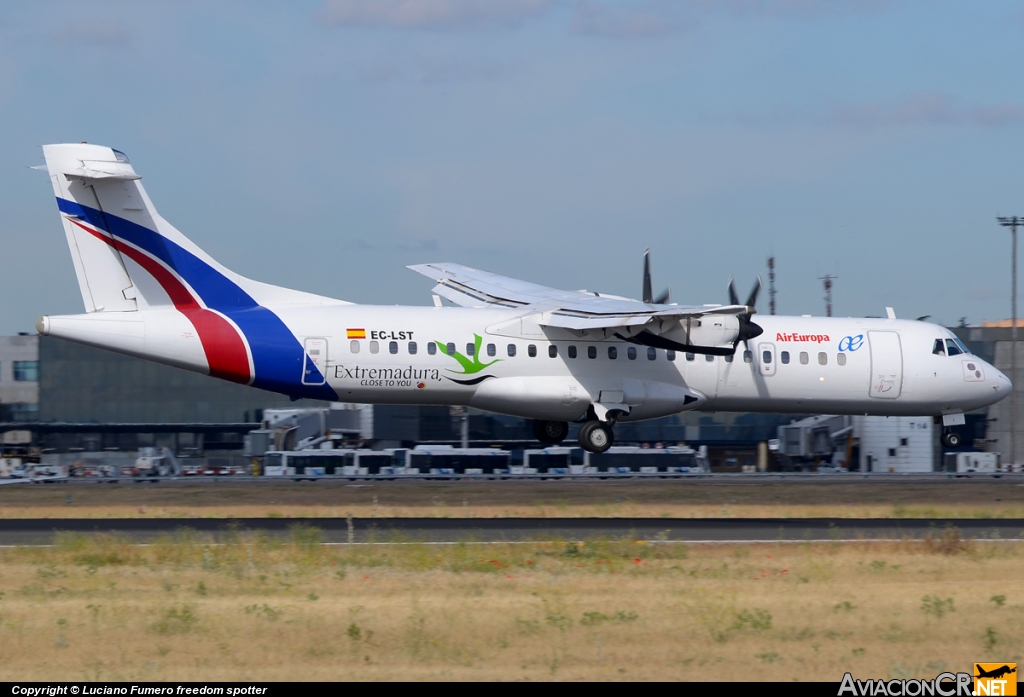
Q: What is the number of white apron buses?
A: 5